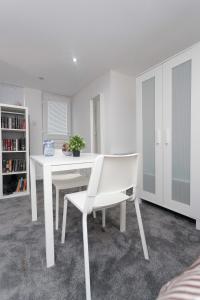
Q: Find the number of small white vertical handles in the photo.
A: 2